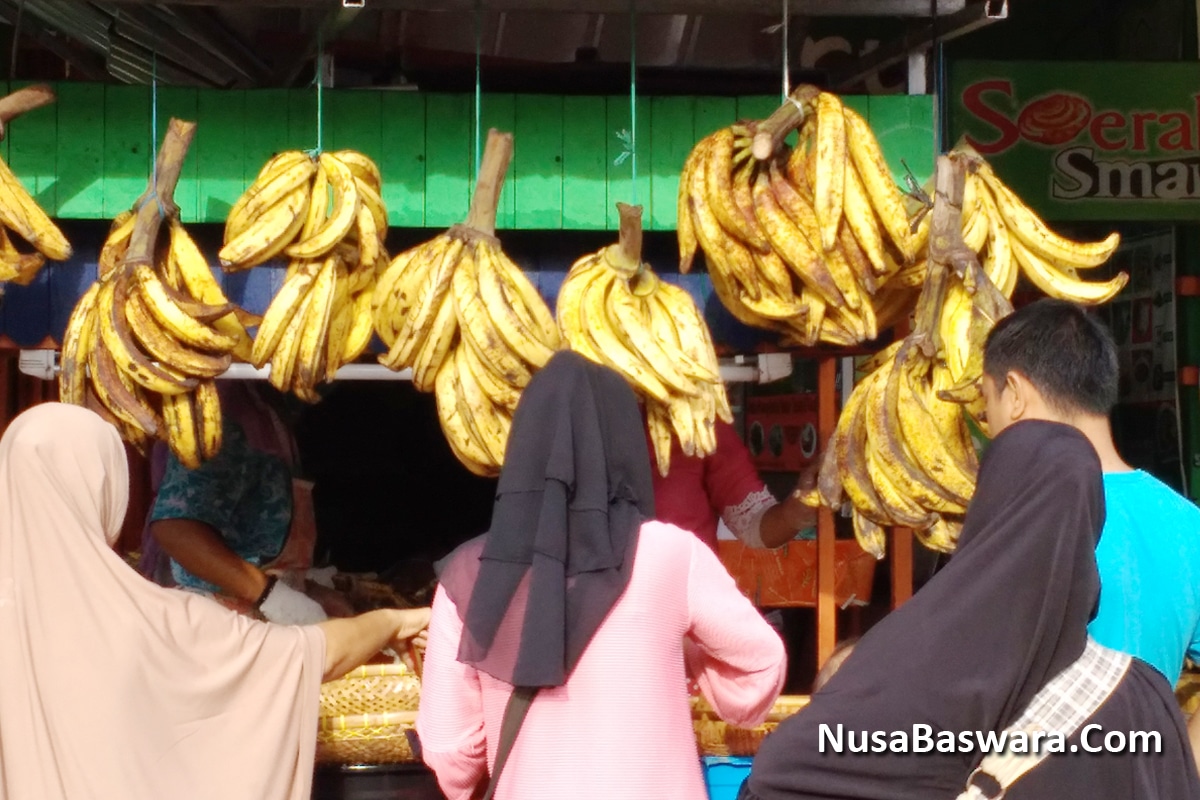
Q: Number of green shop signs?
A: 1